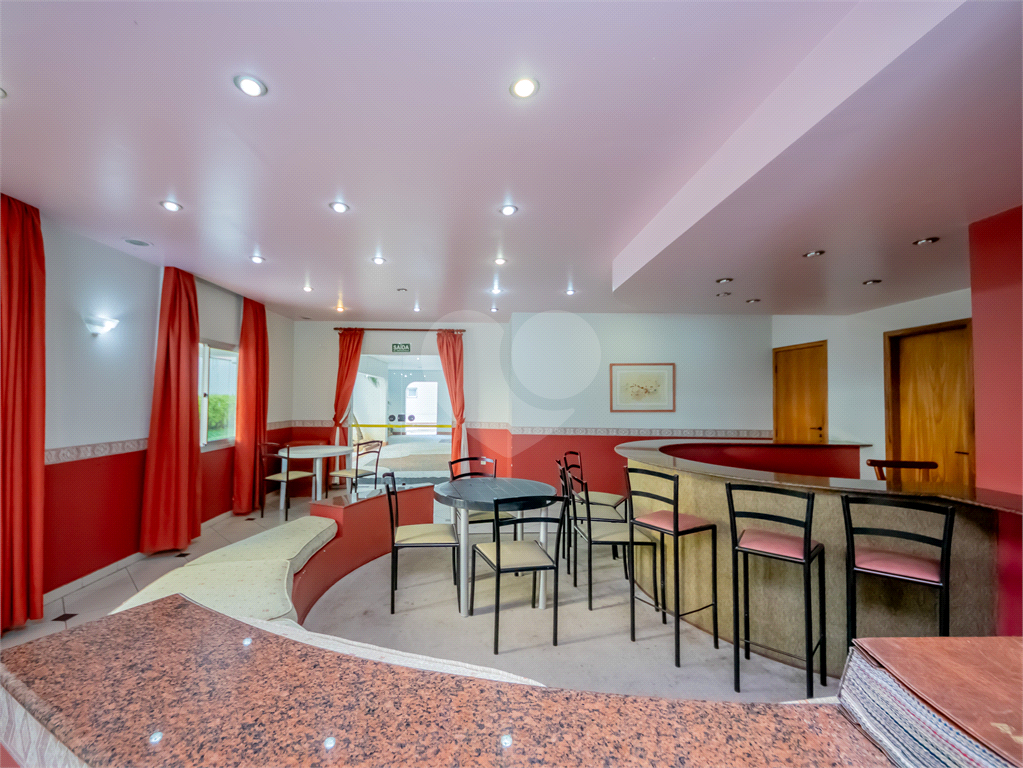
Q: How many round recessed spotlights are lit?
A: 14